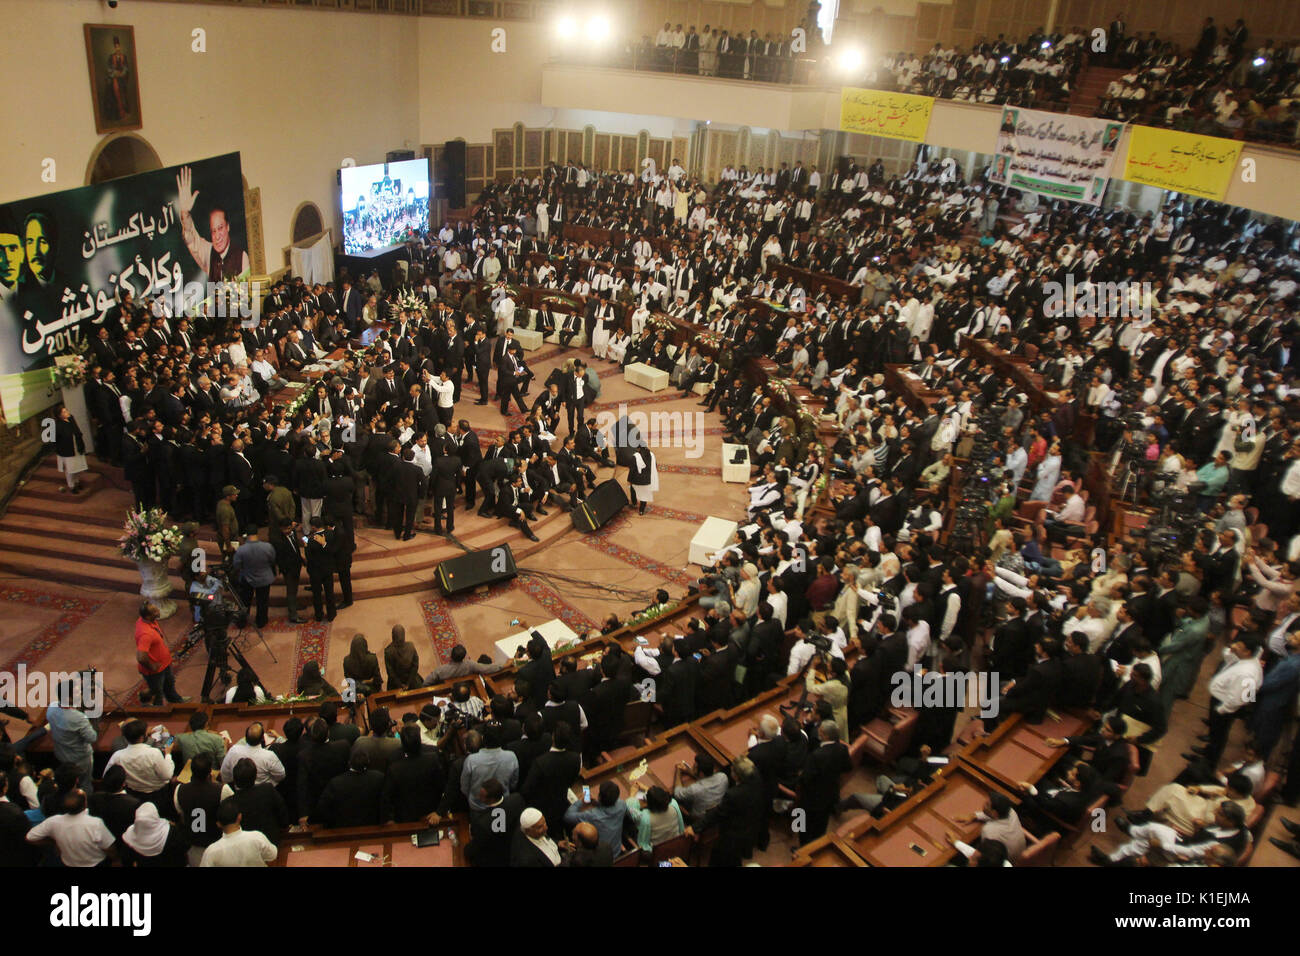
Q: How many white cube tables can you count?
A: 5